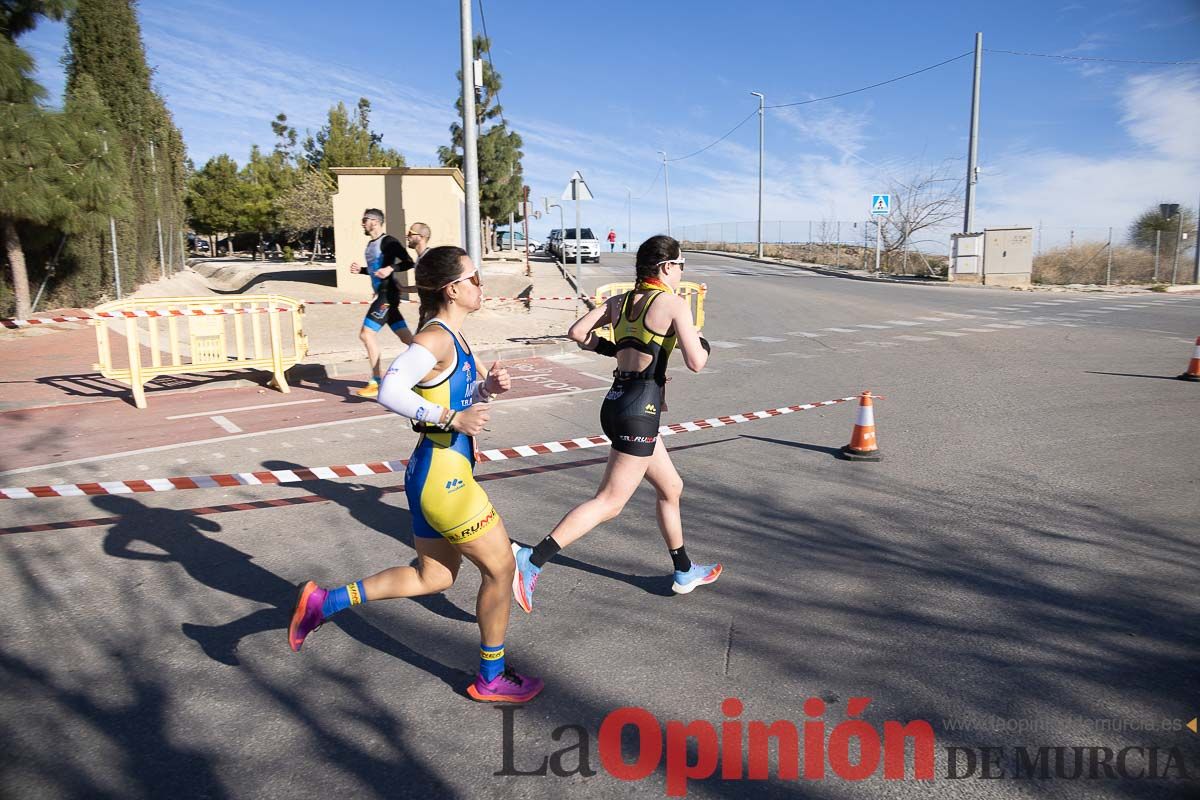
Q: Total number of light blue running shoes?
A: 2